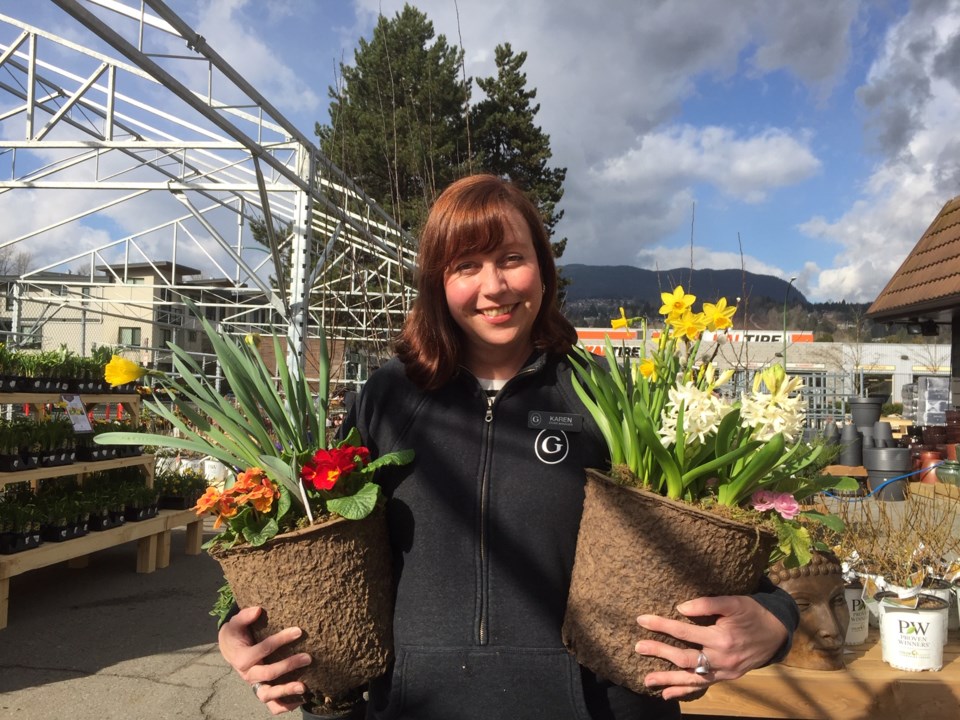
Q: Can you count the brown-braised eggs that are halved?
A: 0